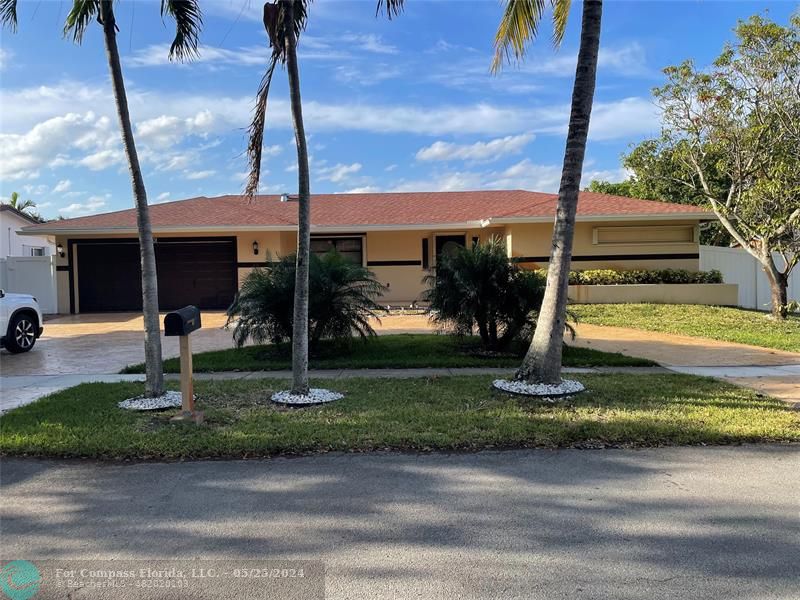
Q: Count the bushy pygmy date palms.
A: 2